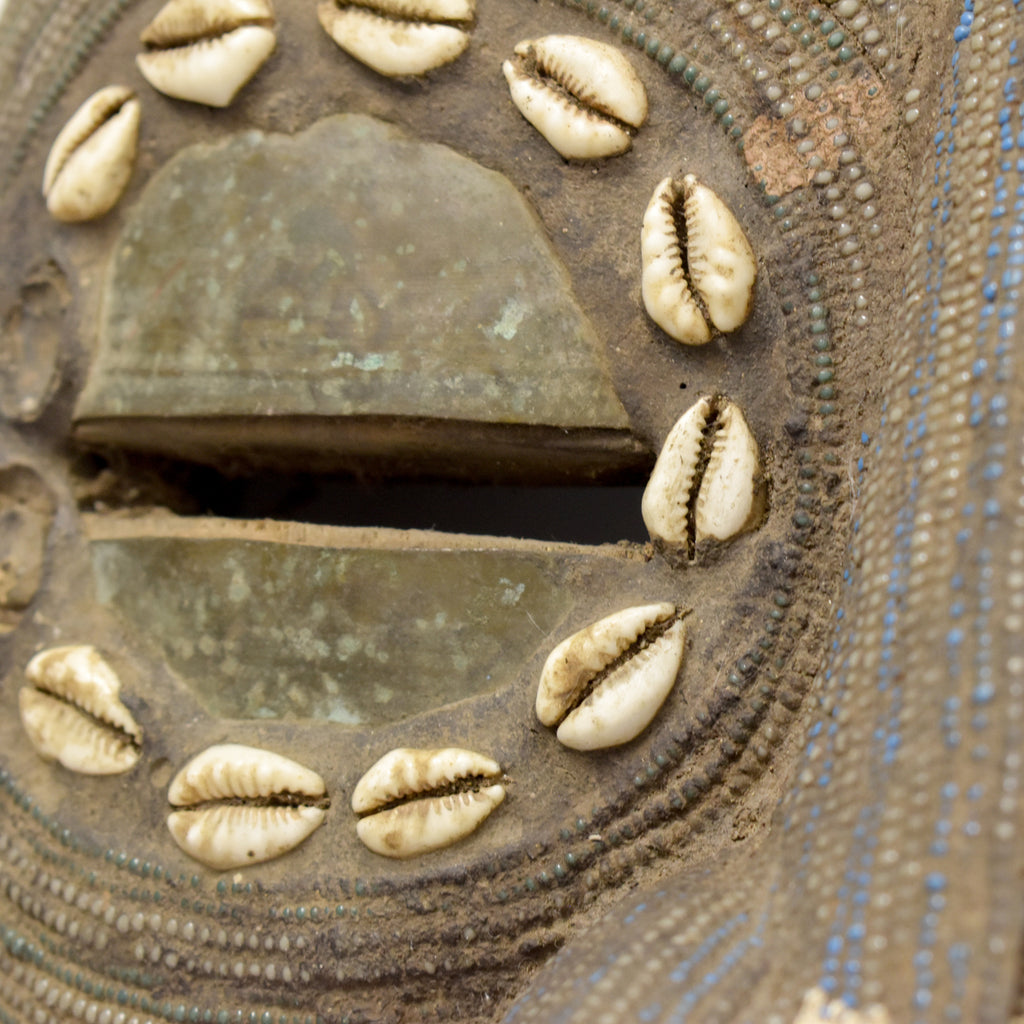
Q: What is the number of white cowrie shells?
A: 10